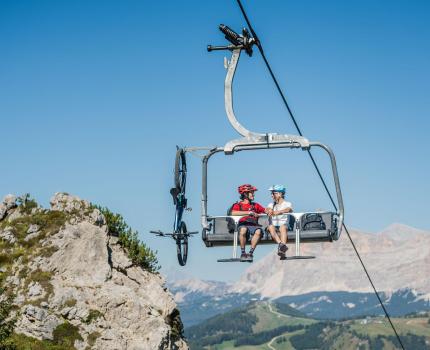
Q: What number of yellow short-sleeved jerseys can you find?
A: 0